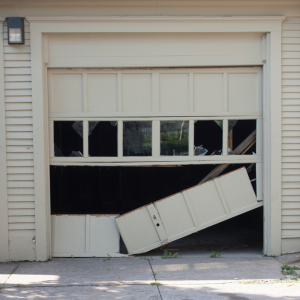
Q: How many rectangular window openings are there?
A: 6